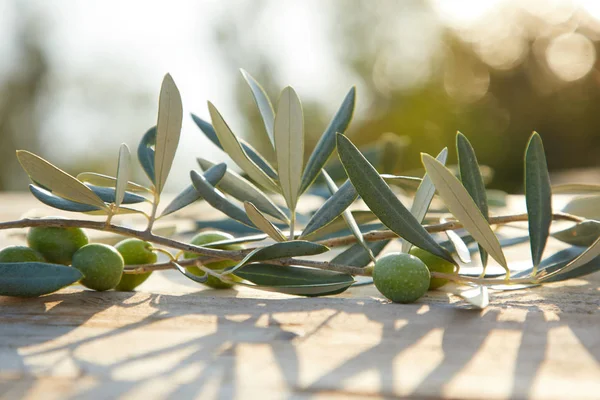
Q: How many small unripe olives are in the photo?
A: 7